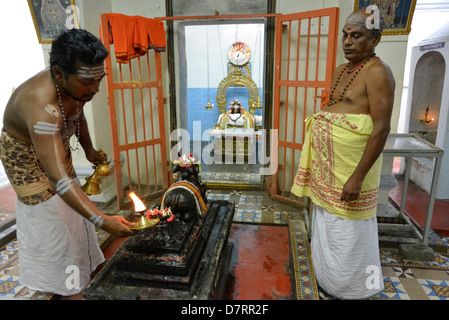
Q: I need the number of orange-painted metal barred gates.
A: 2